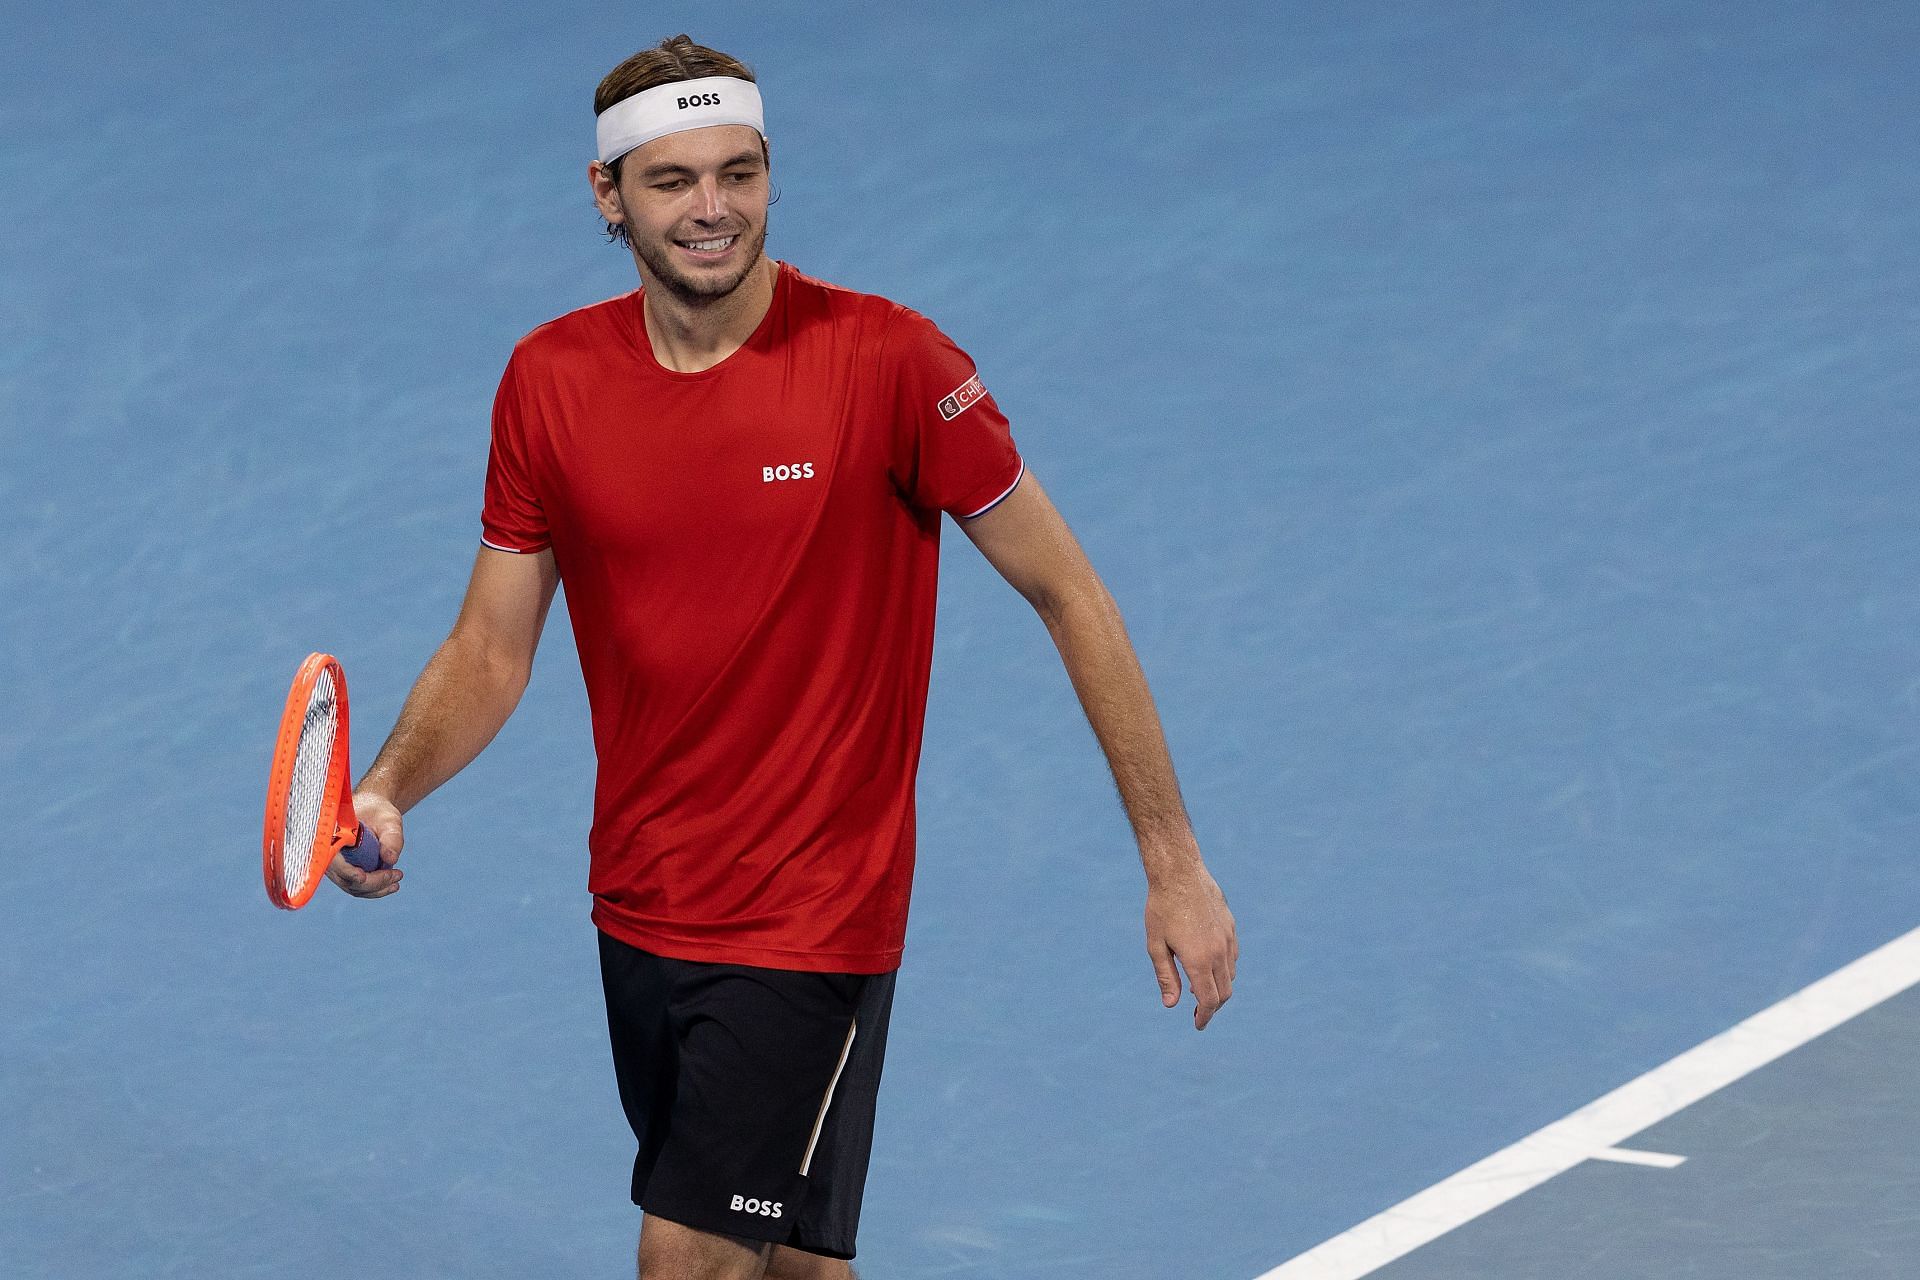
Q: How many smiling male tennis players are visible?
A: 1